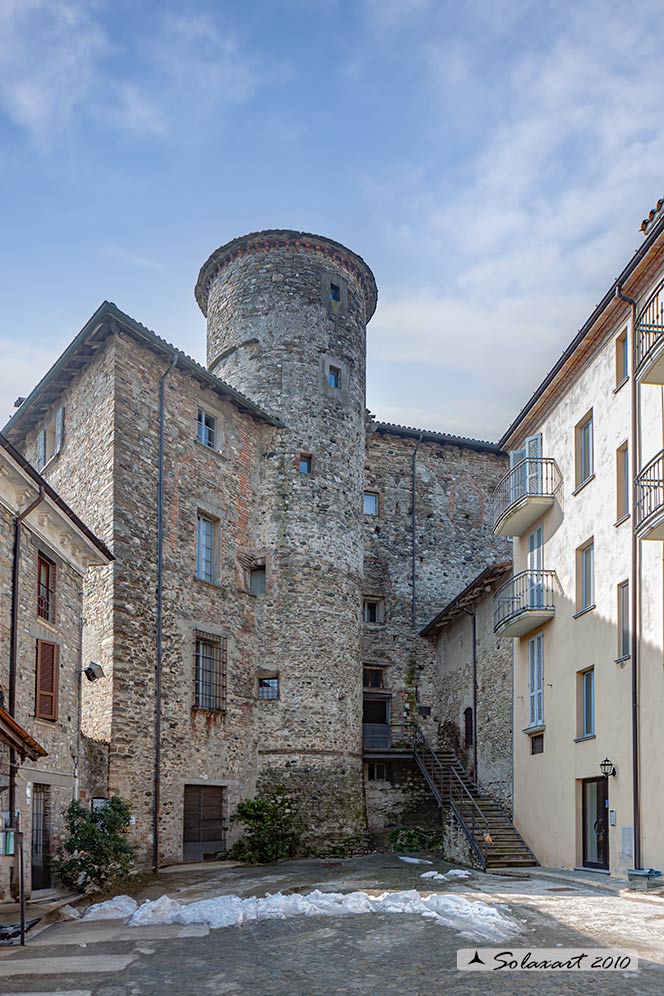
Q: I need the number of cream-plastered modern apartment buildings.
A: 1